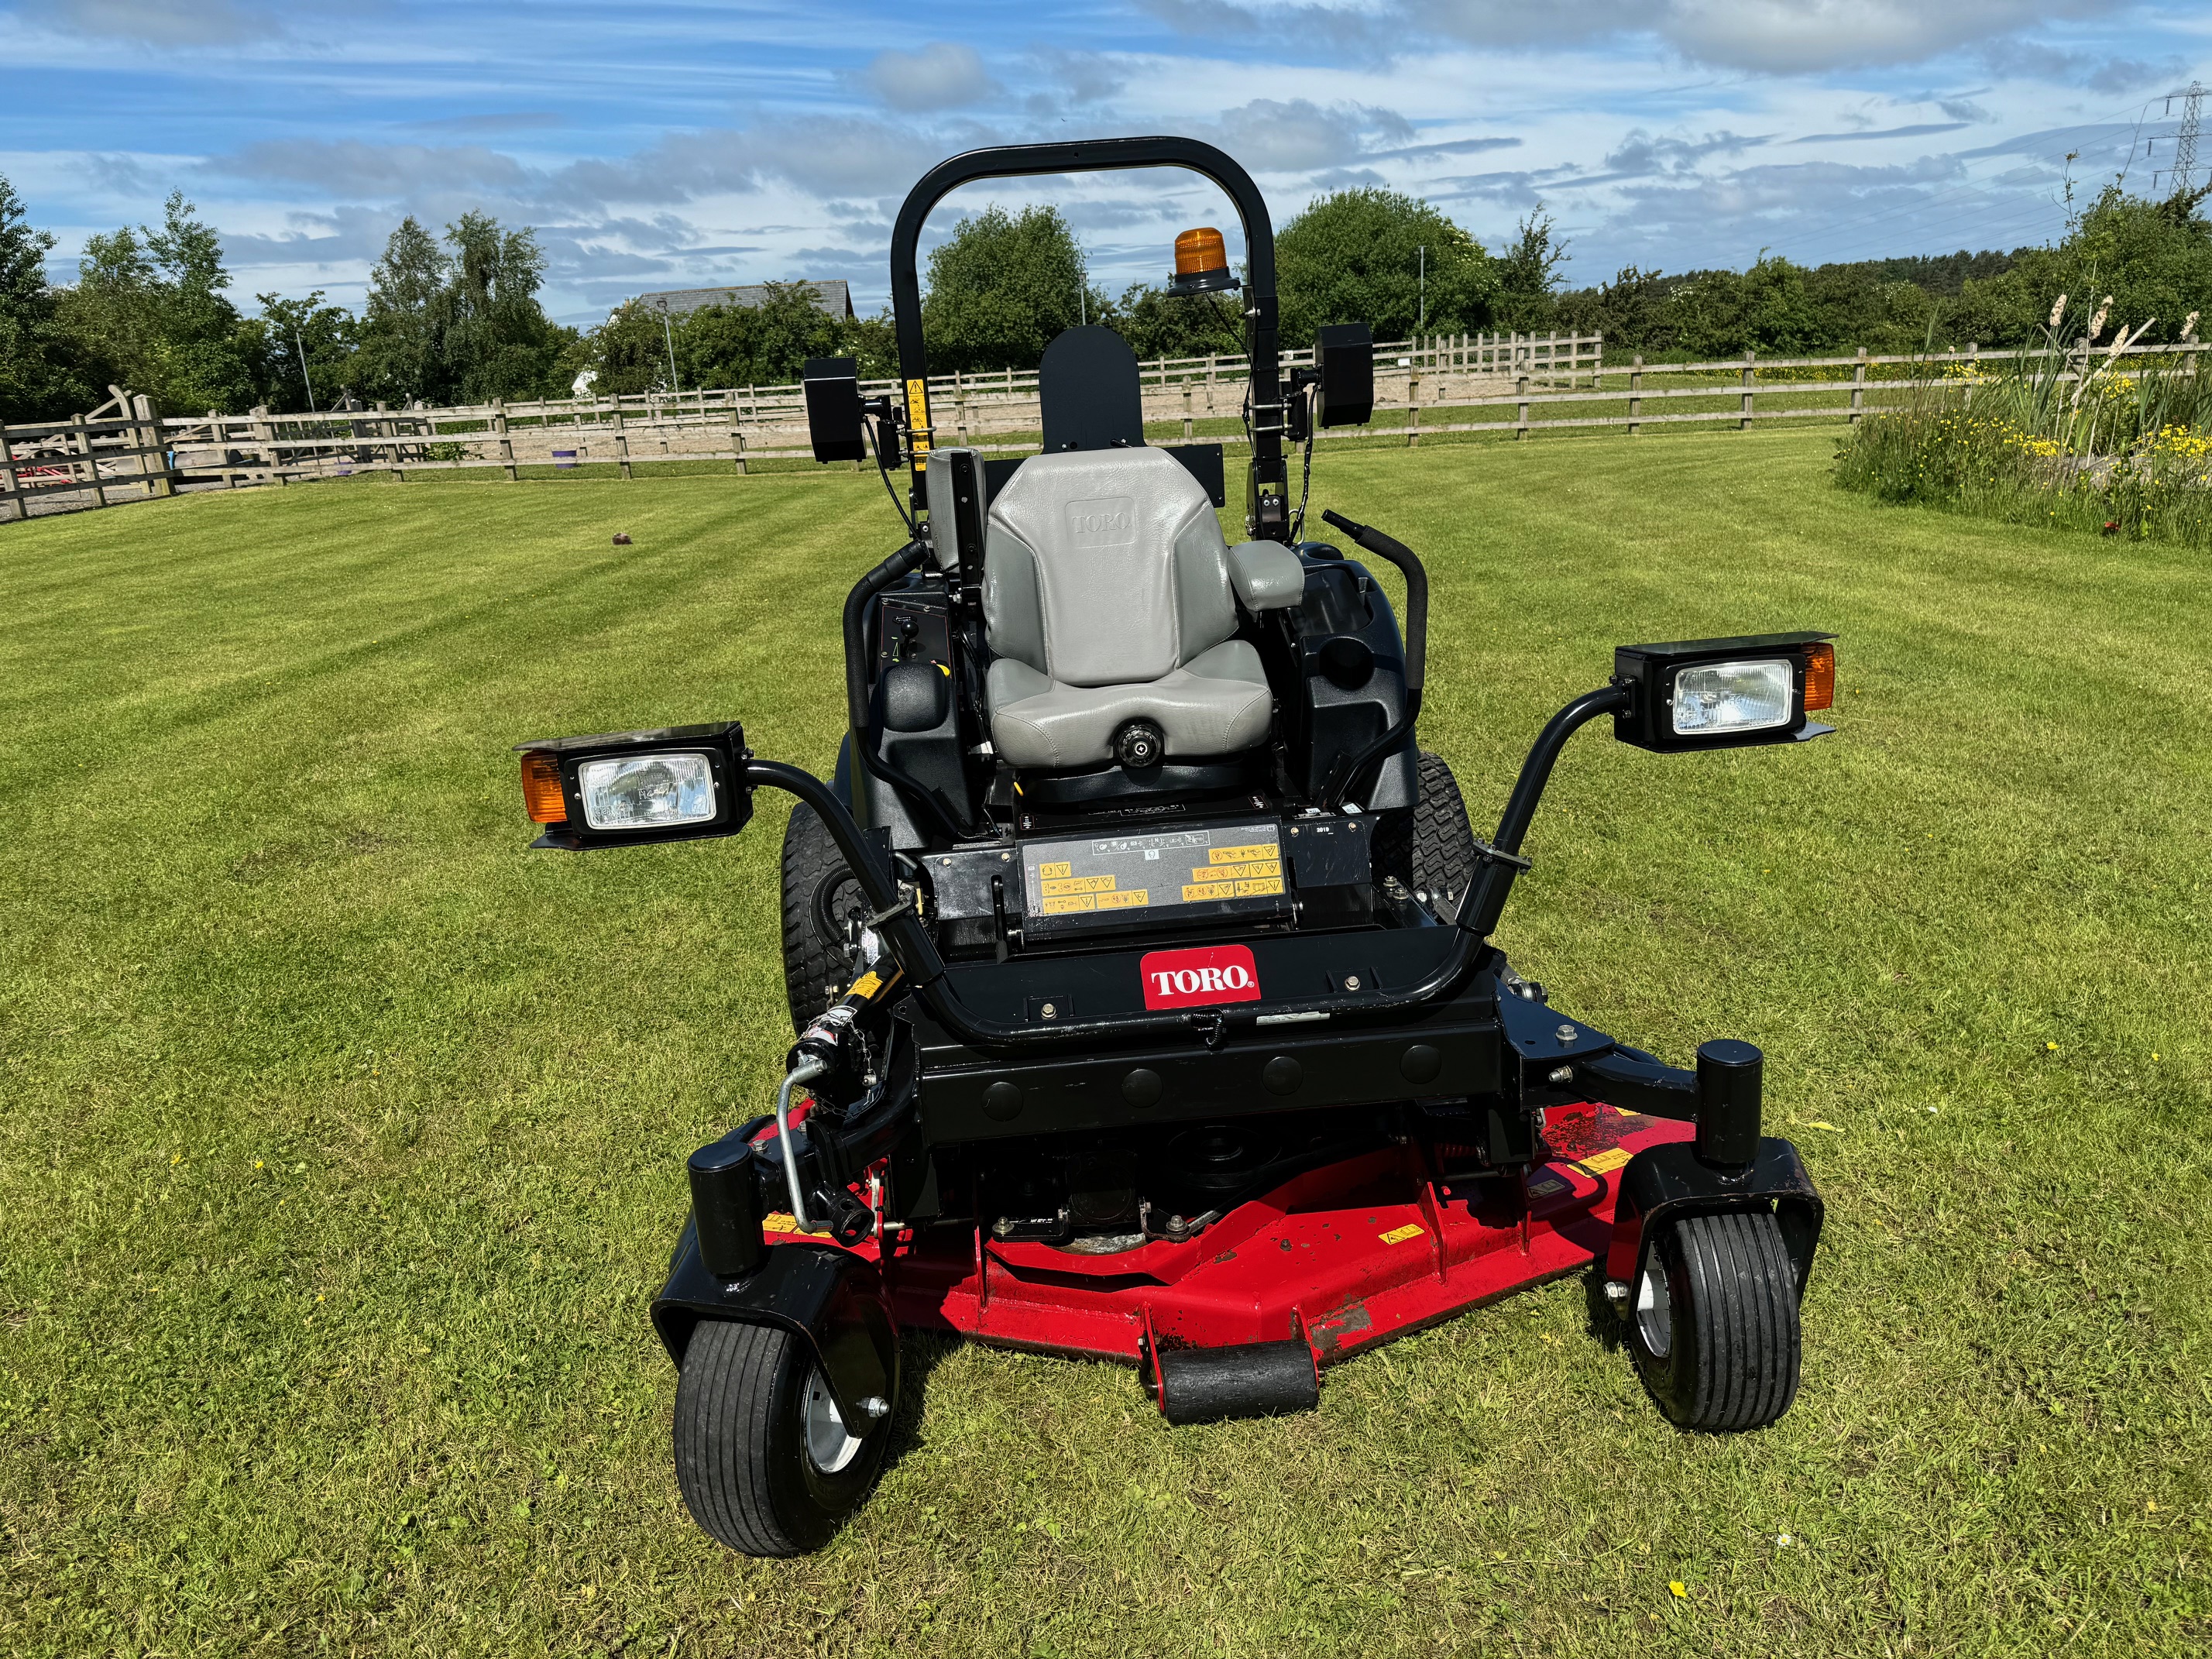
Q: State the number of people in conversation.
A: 0